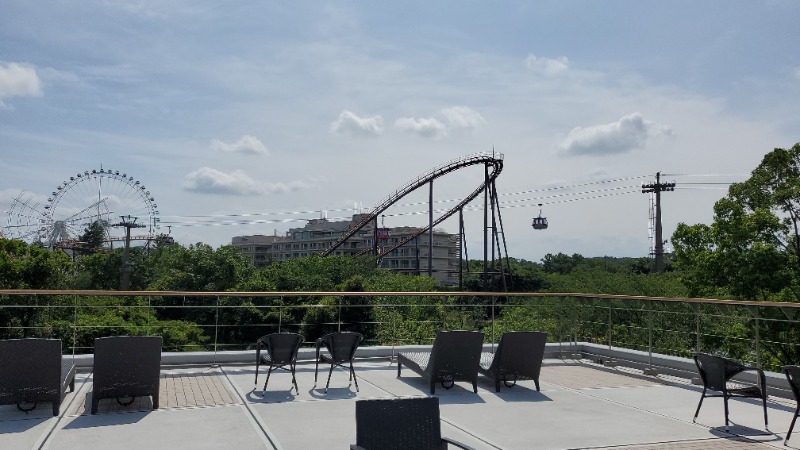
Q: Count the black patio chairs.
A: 9